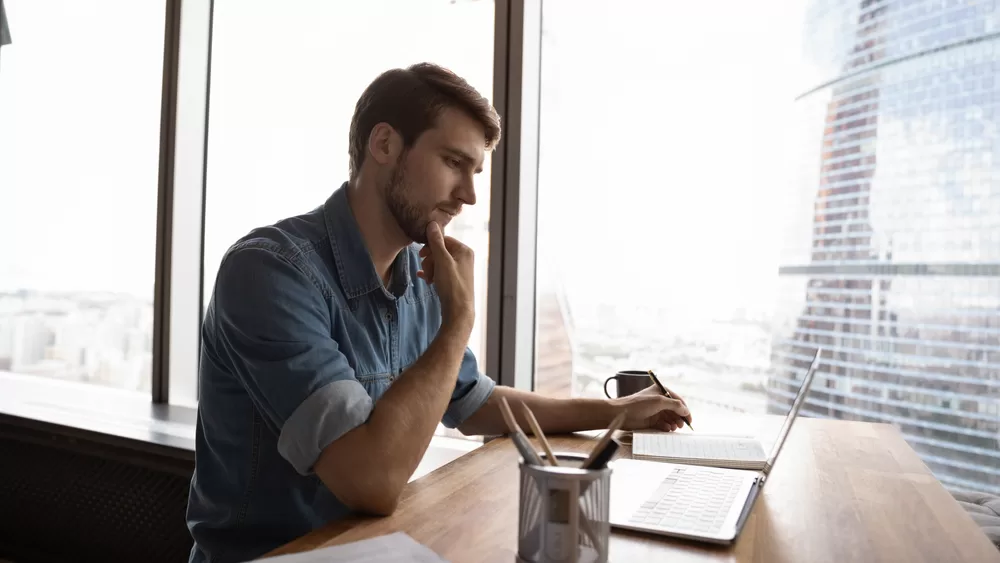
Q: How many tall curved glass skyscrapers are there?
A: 1